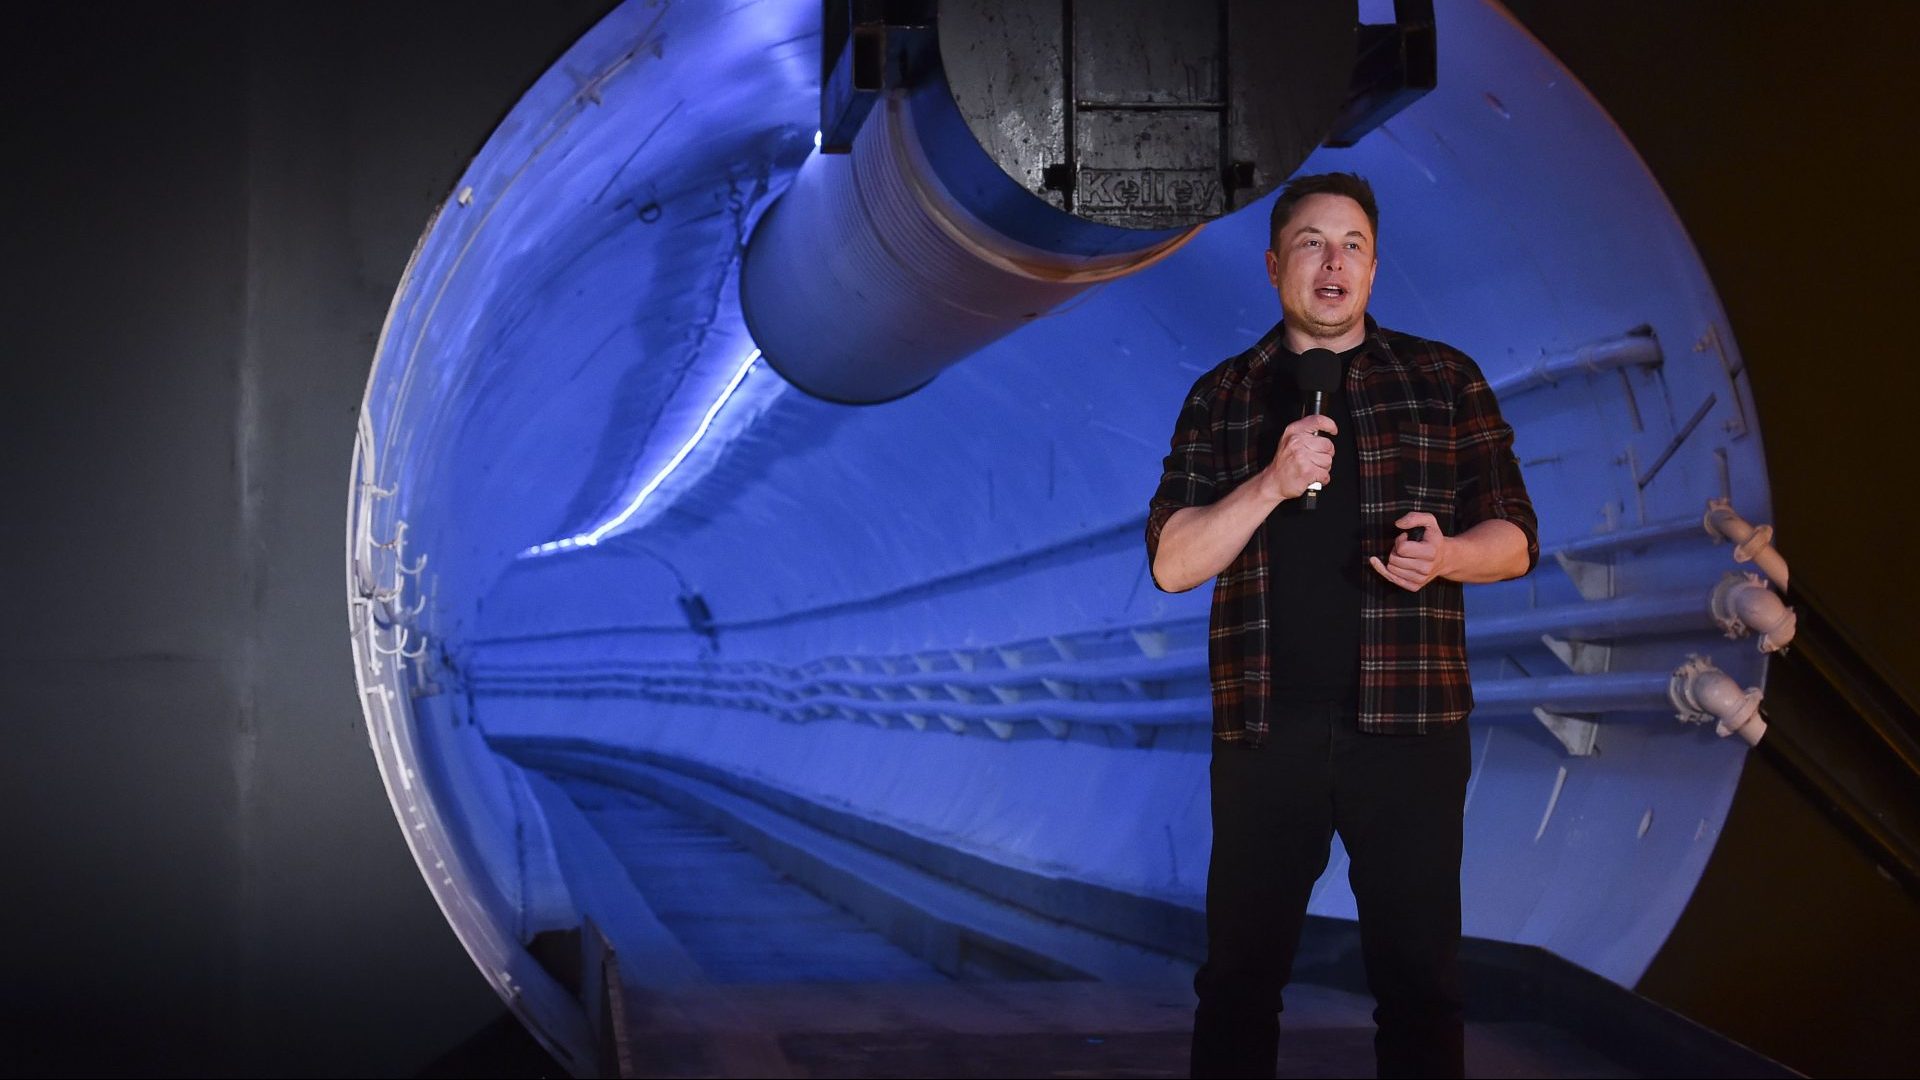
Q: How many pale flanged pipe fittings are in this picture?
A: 3